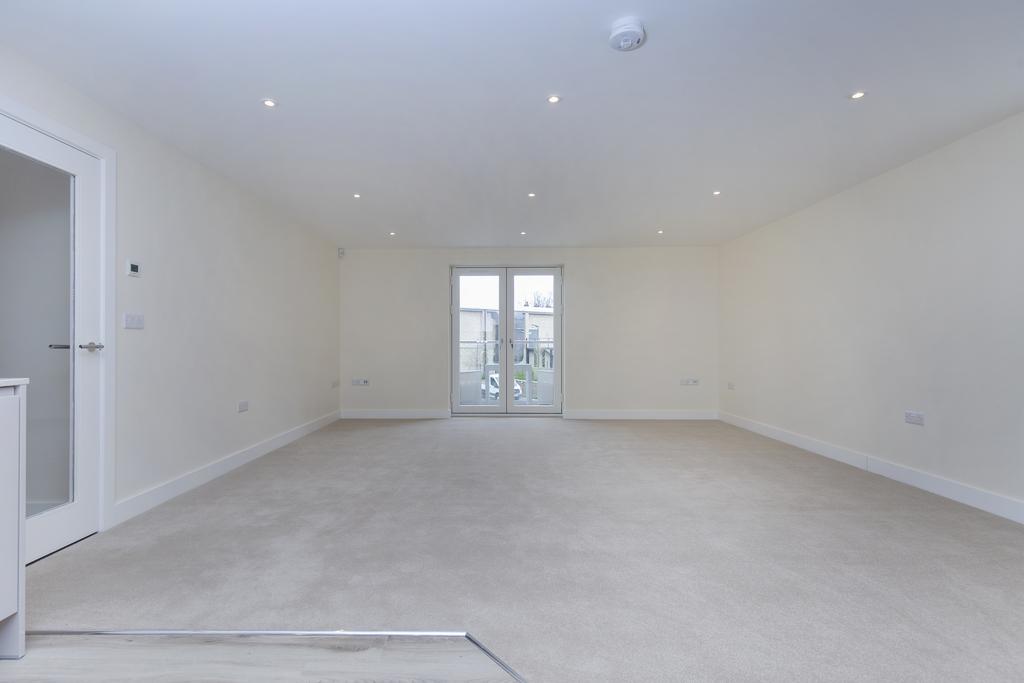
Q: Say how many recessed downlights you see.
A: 9